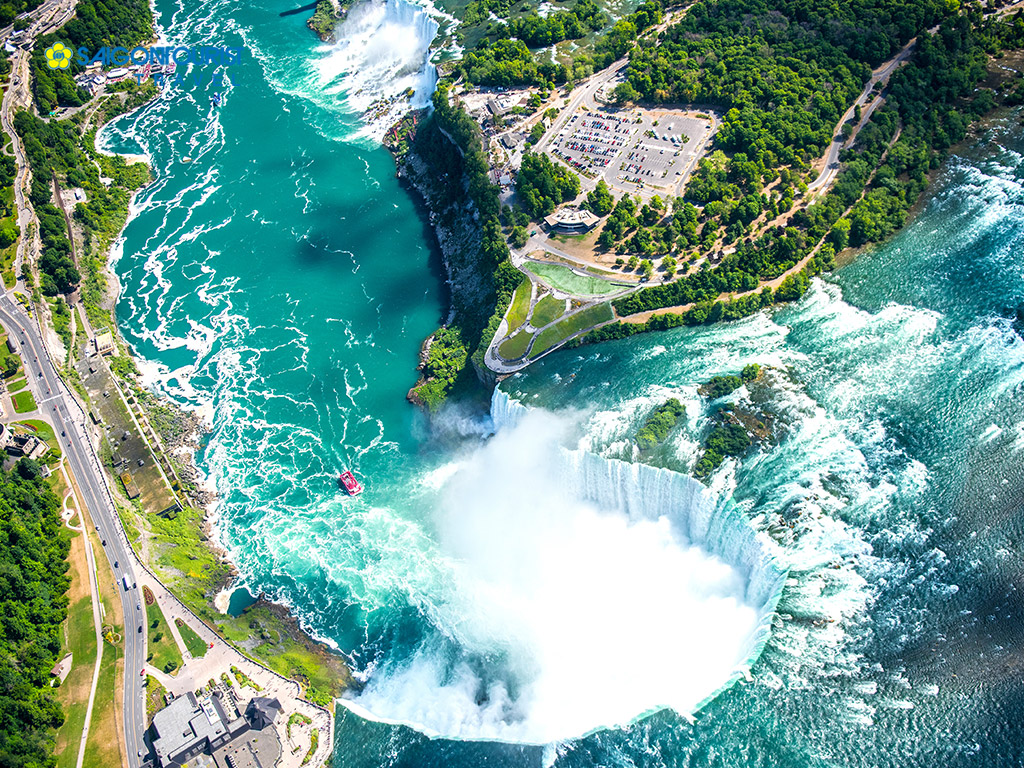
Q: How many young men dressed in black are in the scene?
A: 0